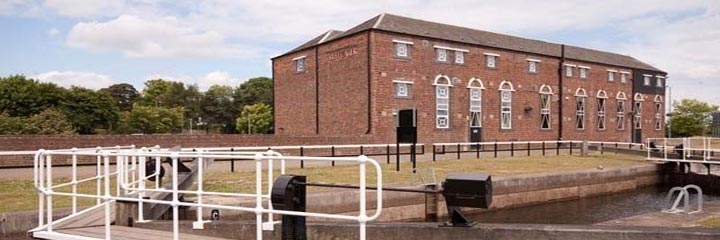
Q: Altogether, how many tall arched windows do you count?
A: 9